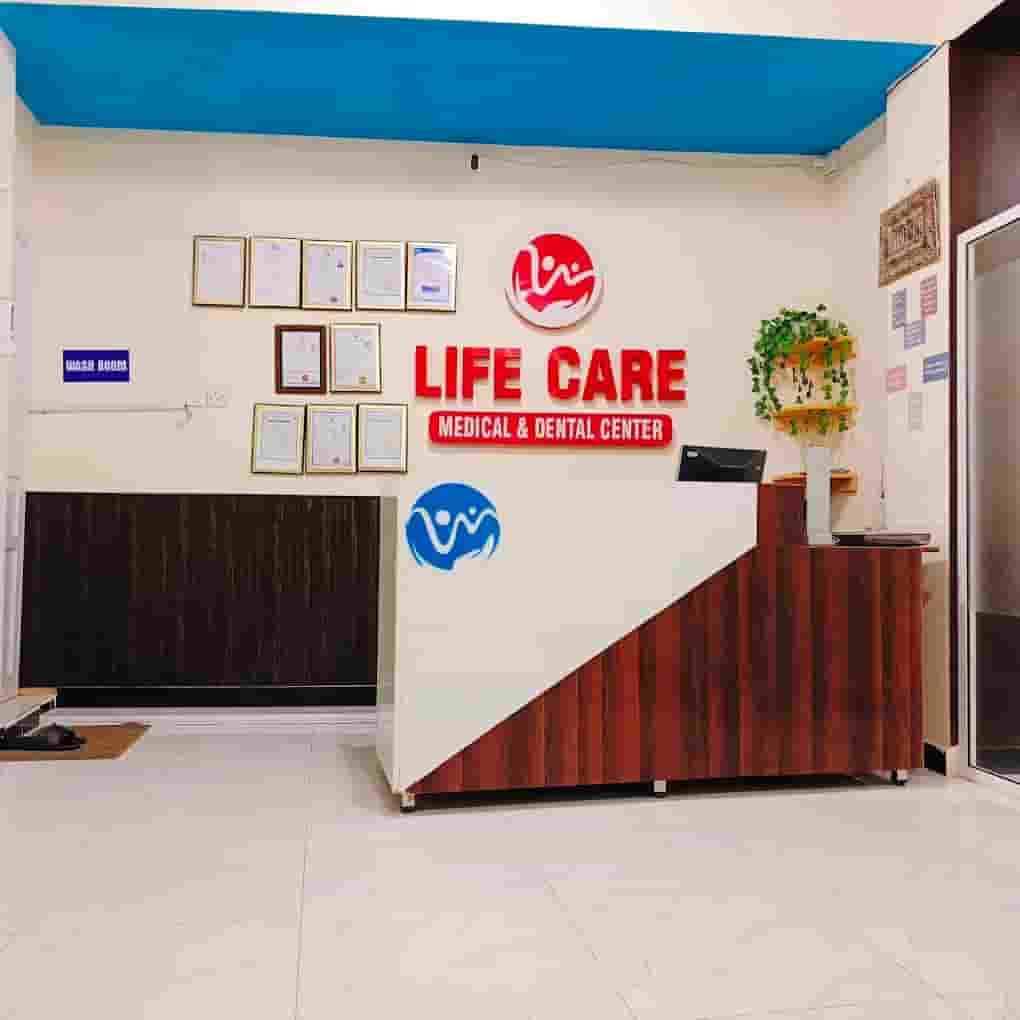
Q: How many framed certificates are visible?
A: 10